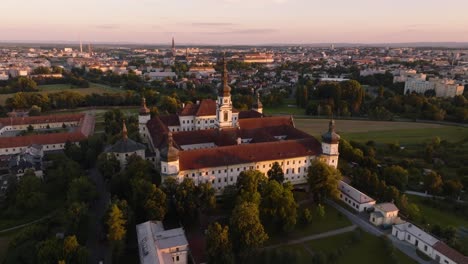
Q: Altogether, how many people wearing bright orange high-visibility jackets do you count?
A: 0